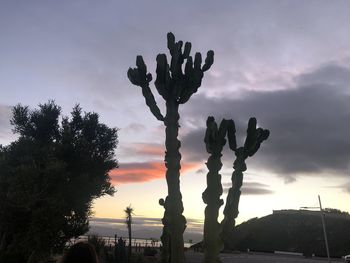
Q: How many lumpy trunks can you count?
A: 3